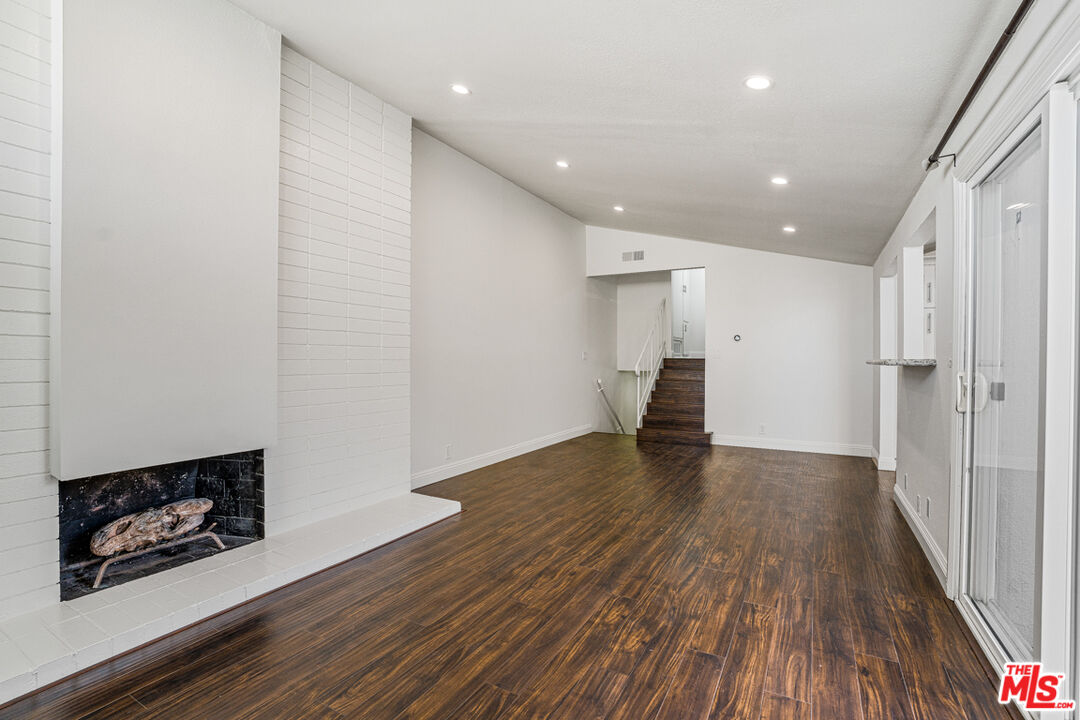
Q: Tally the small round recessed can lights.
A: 6